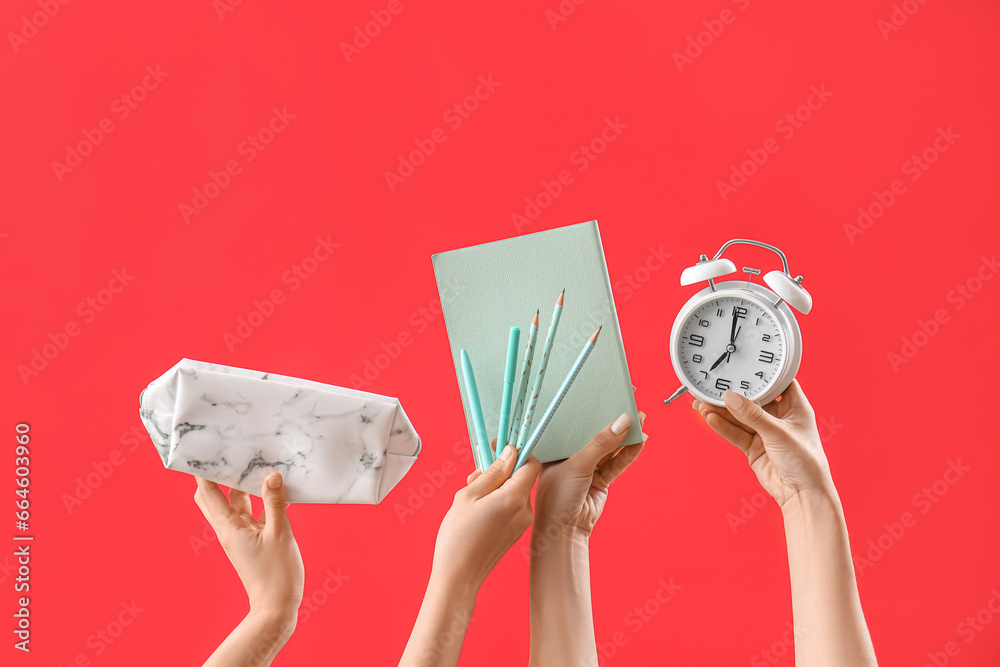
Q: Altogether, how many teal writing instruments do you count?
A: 5